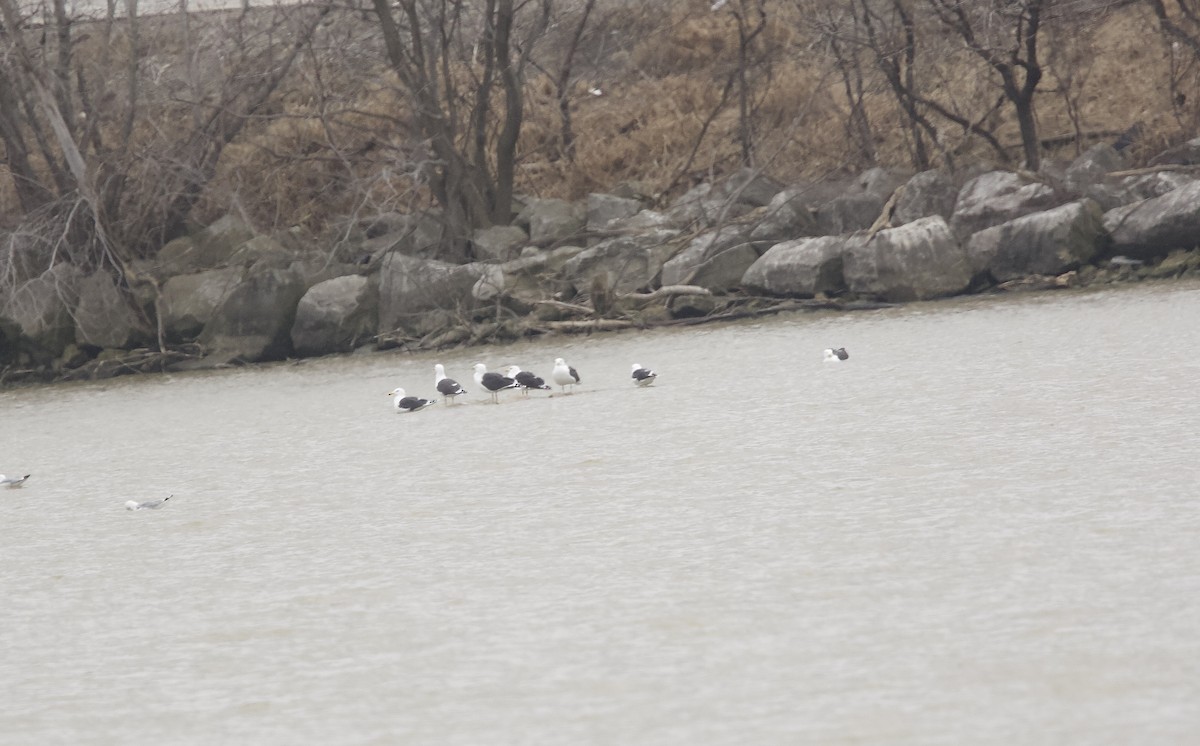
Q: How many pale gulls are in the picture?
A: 2